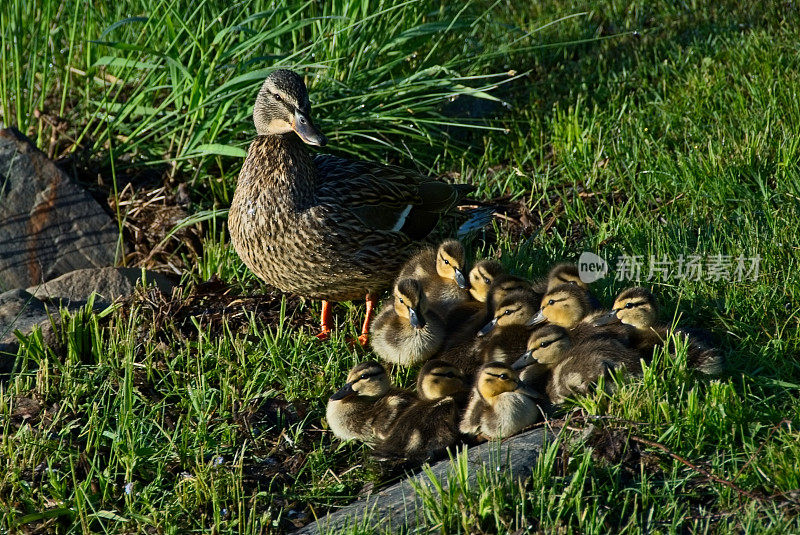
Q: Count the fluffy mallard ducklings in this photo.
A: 12